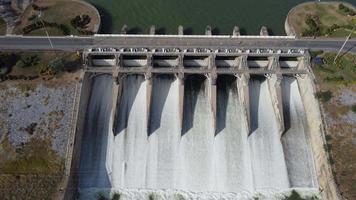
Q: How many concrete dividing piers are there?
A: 6